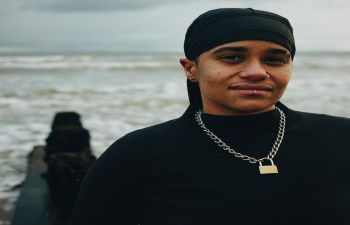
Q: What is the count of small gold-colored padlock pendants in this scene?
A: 1